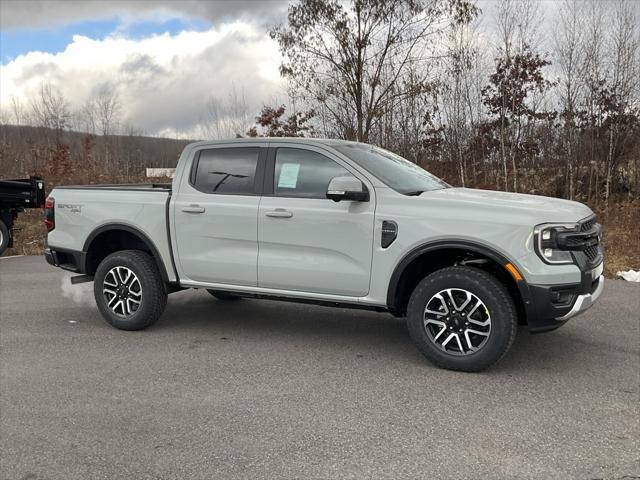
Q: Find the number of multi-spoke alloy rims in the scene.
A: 2